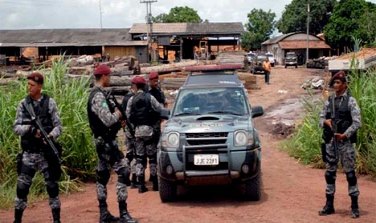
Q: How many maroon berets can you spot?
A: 5